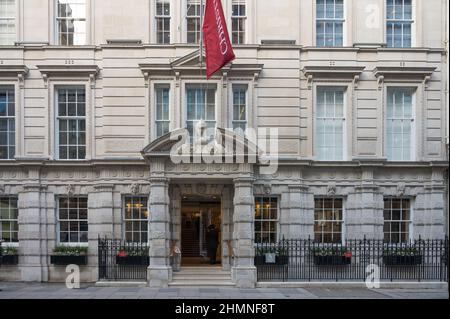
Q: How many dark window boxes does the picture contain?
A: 6